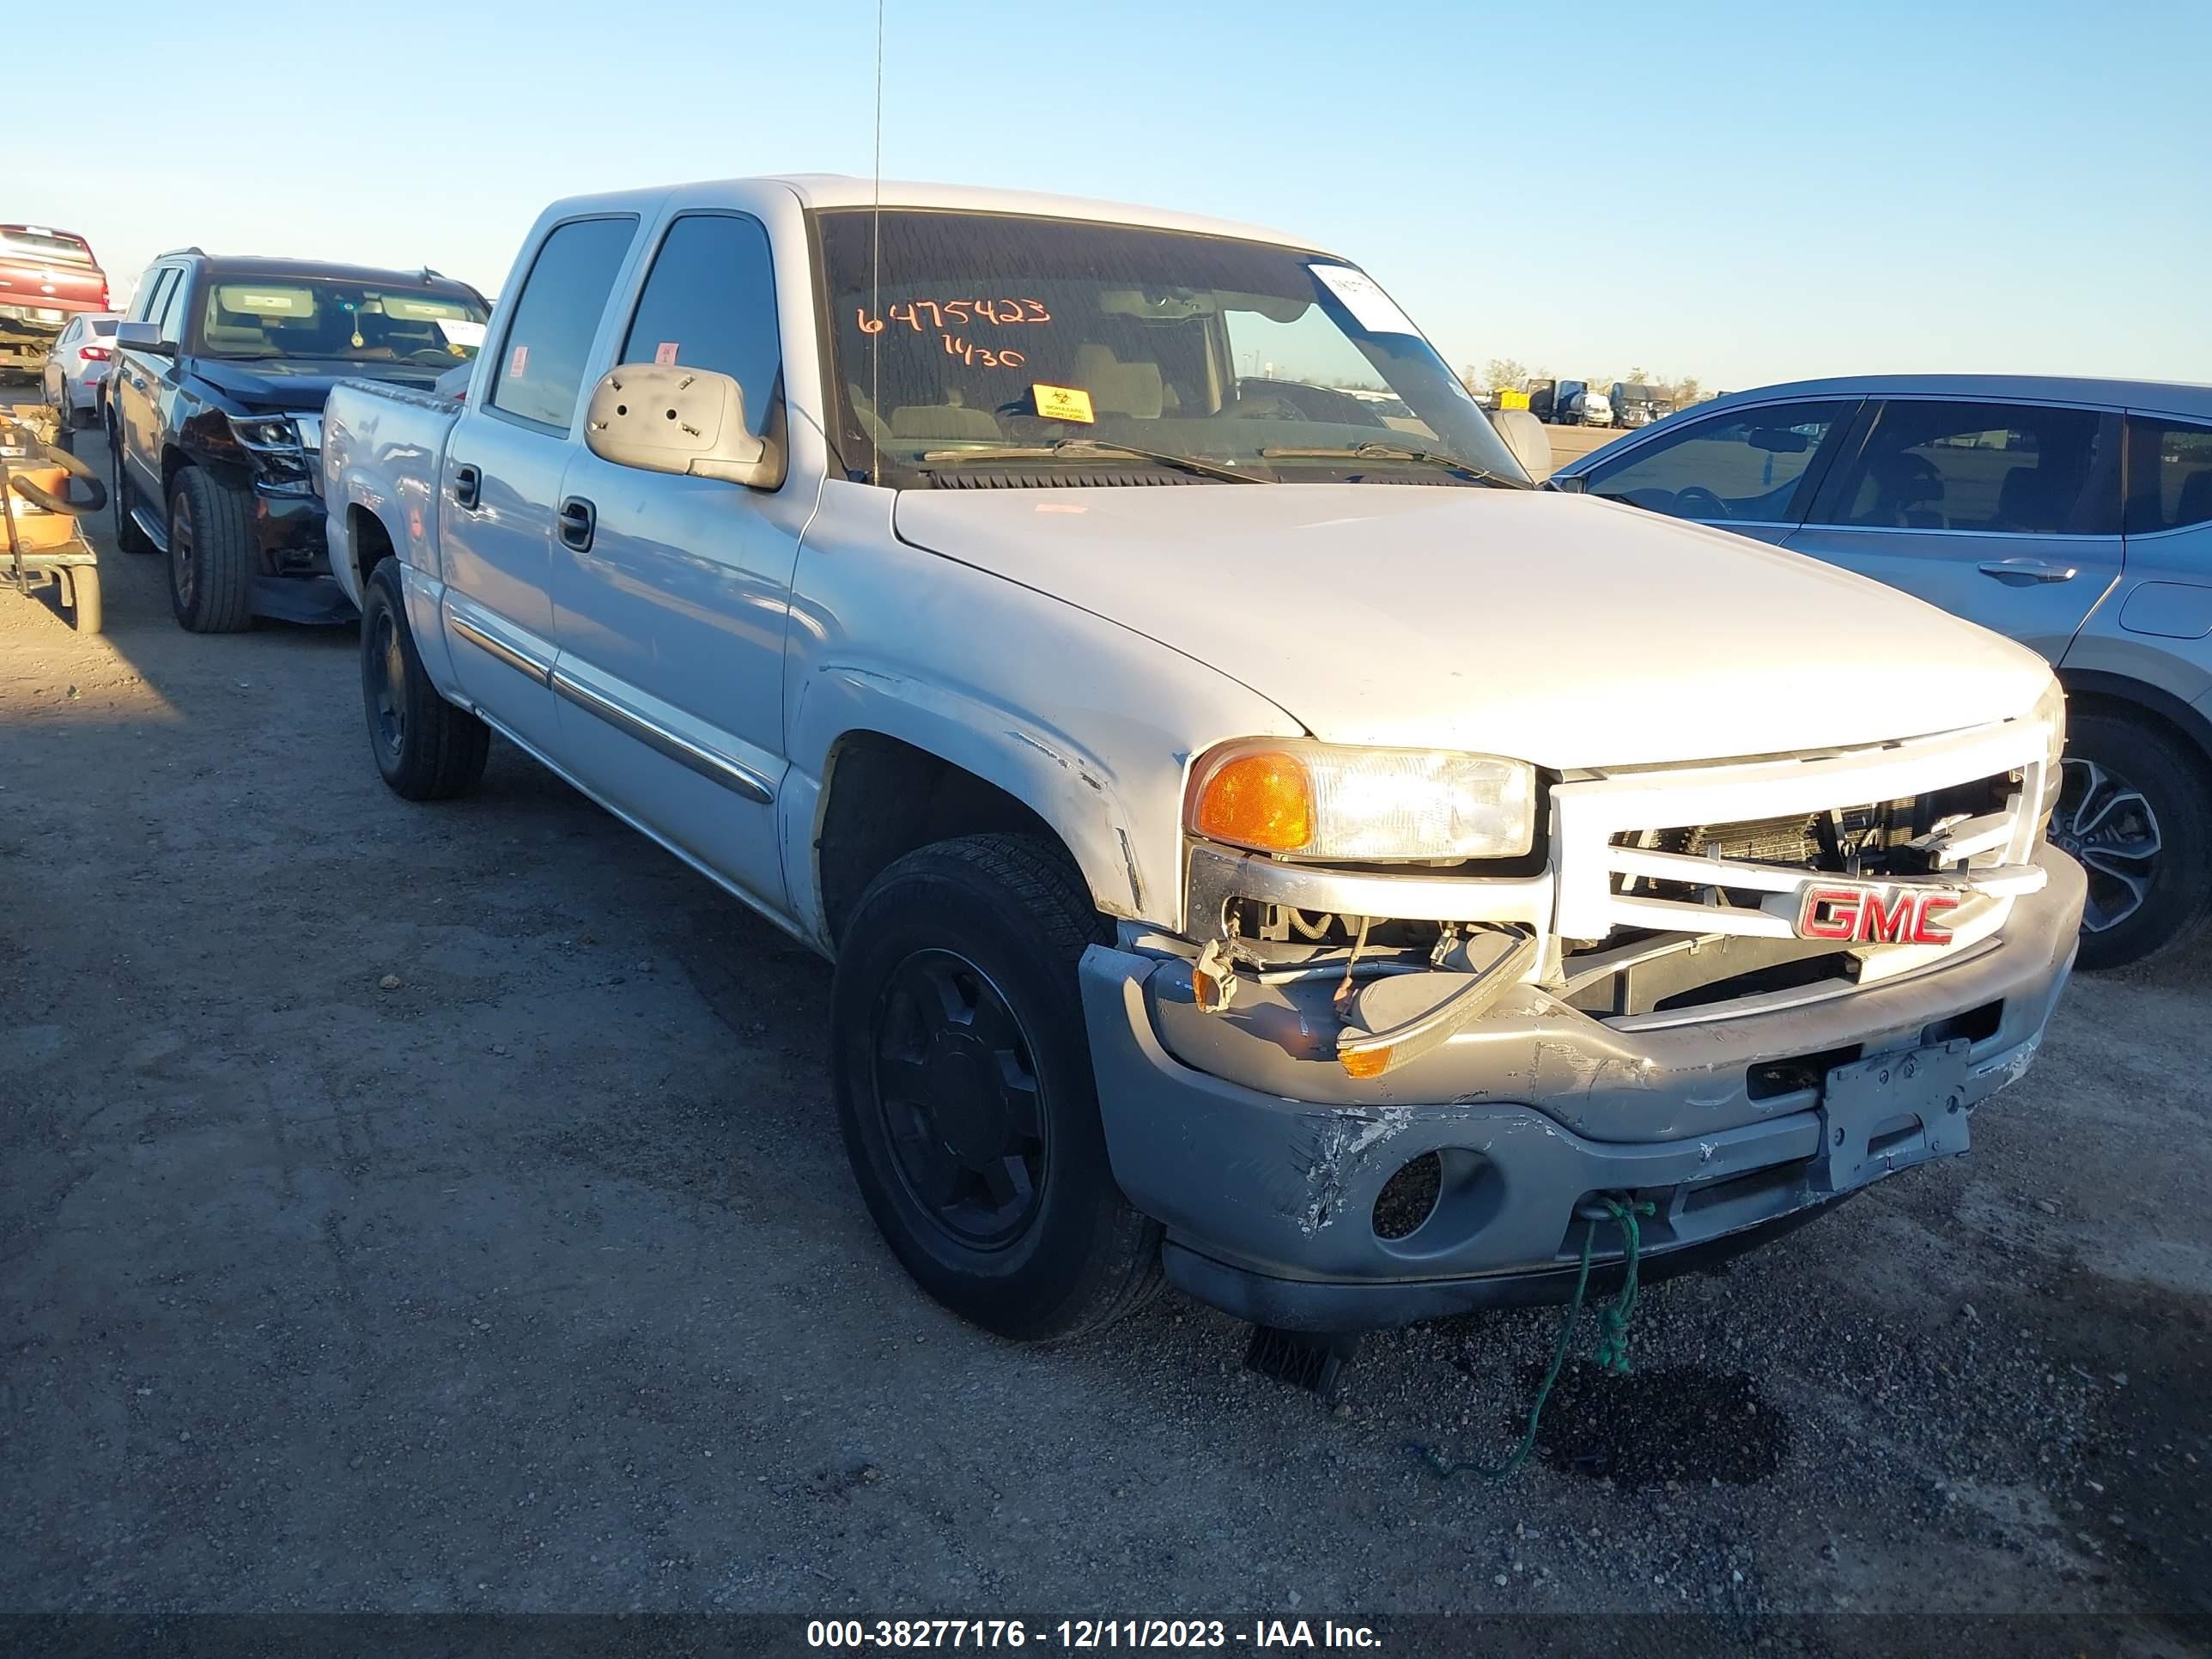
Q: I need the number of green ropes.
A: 1